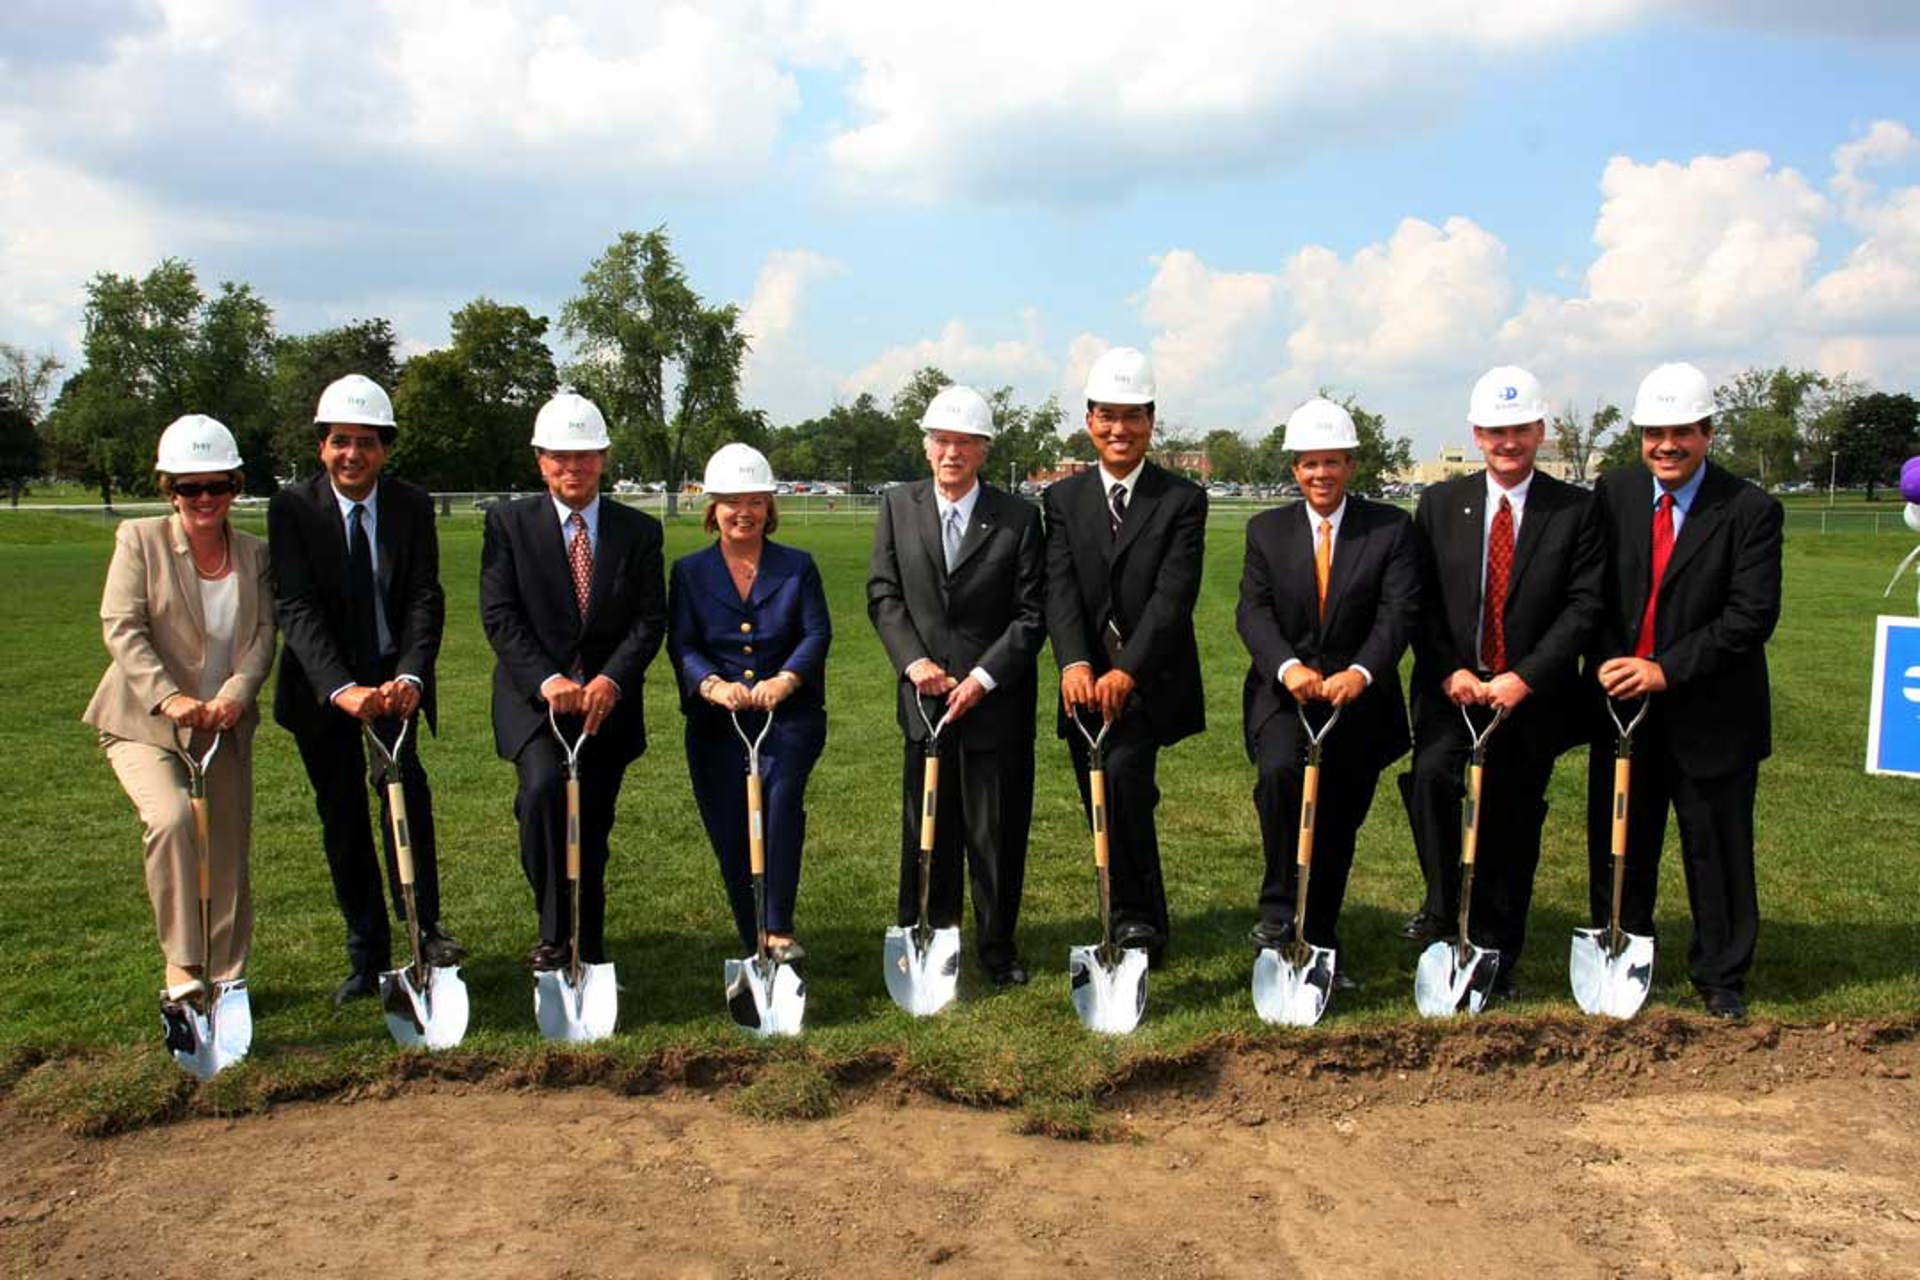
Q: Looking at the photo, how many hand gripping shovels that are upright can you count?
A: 9